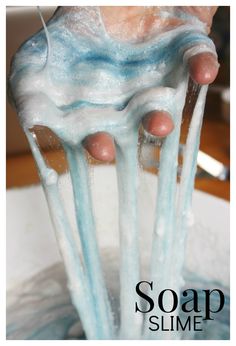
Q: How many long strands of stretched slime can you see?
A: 5